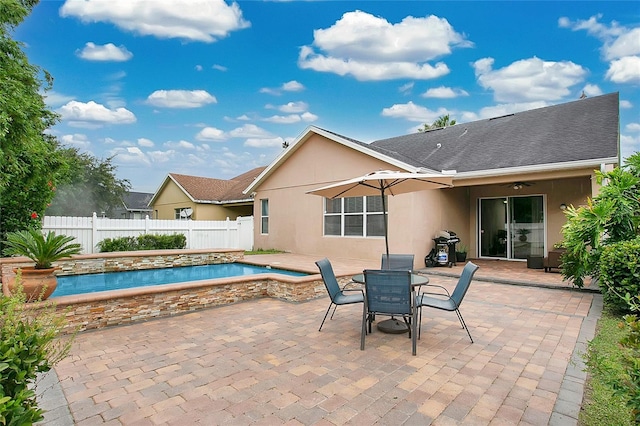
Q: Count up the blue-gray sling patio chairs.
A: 4